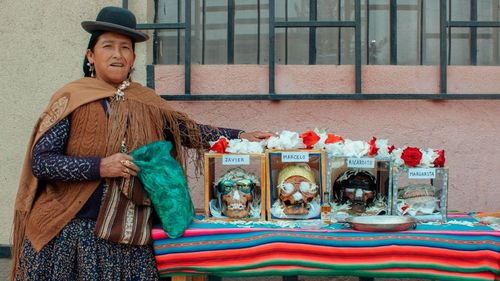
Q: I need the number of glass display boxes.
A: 4